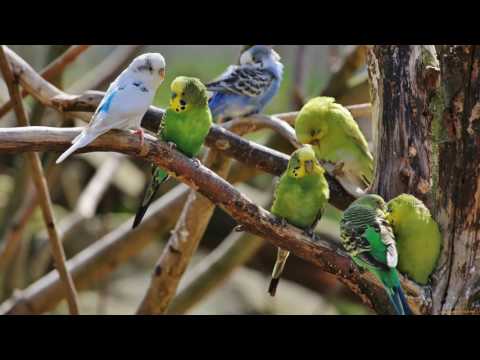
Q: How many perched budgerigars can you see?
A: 7